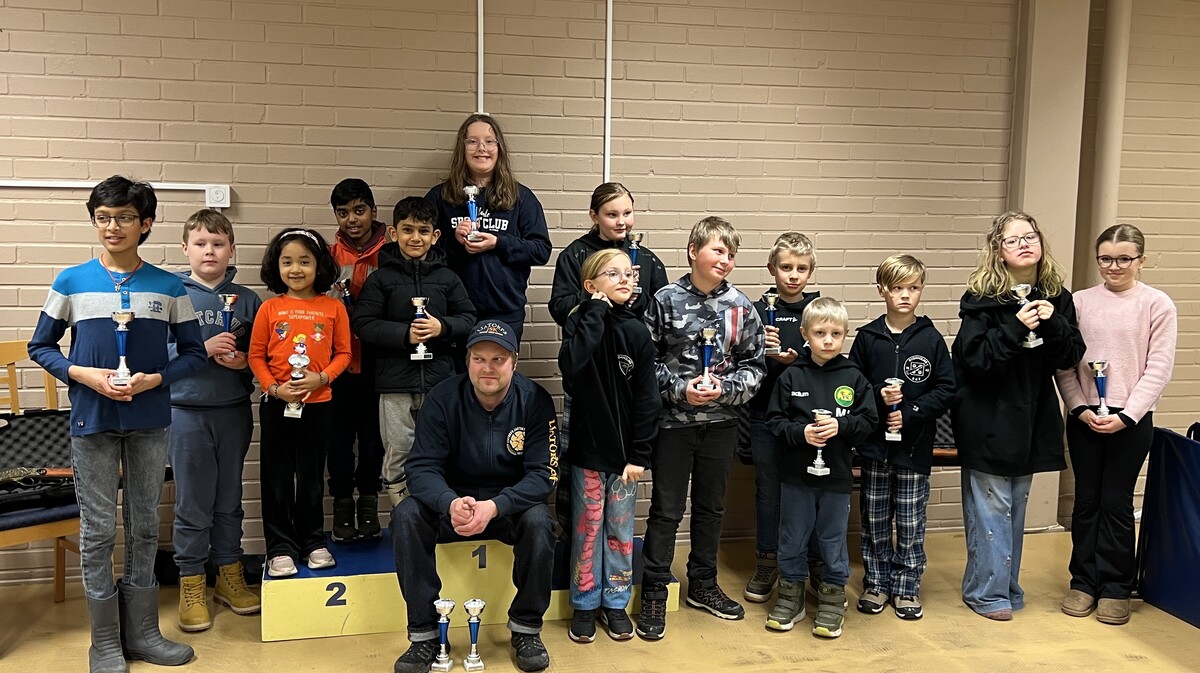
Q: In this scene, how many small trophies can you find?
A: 15